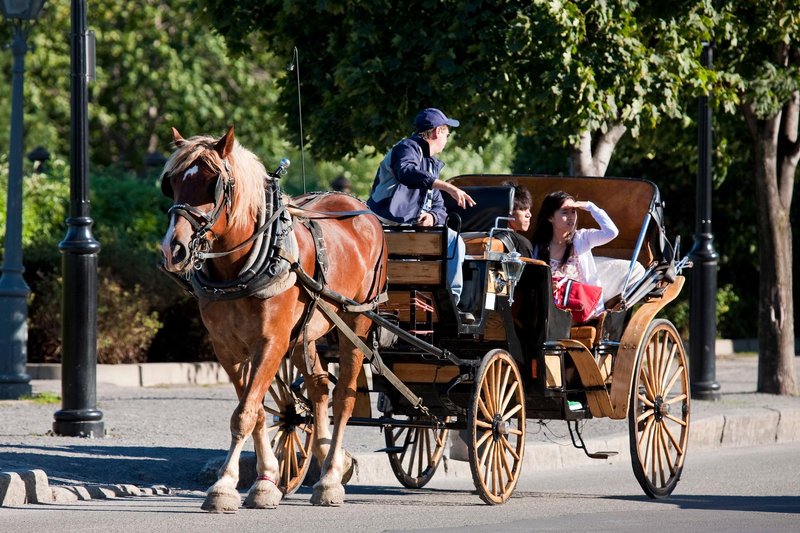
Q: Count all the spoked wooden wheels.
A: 4